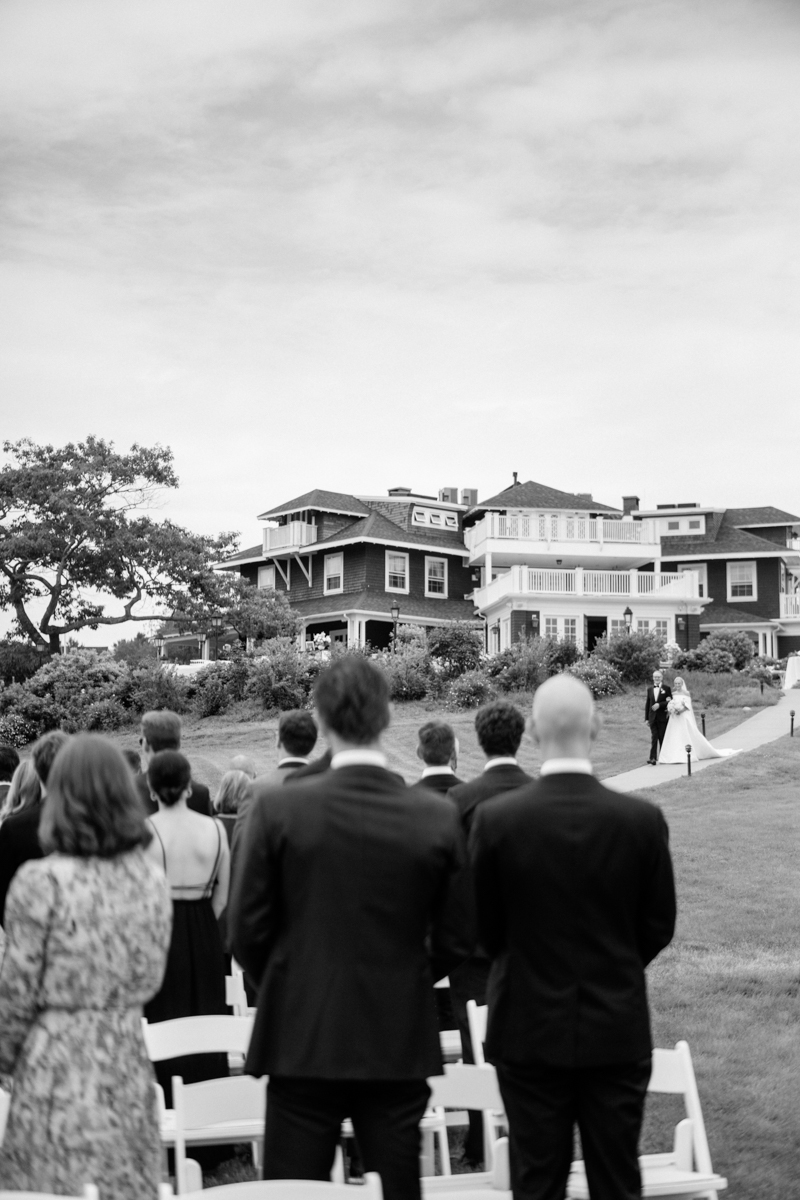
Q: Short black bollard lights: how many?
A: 4